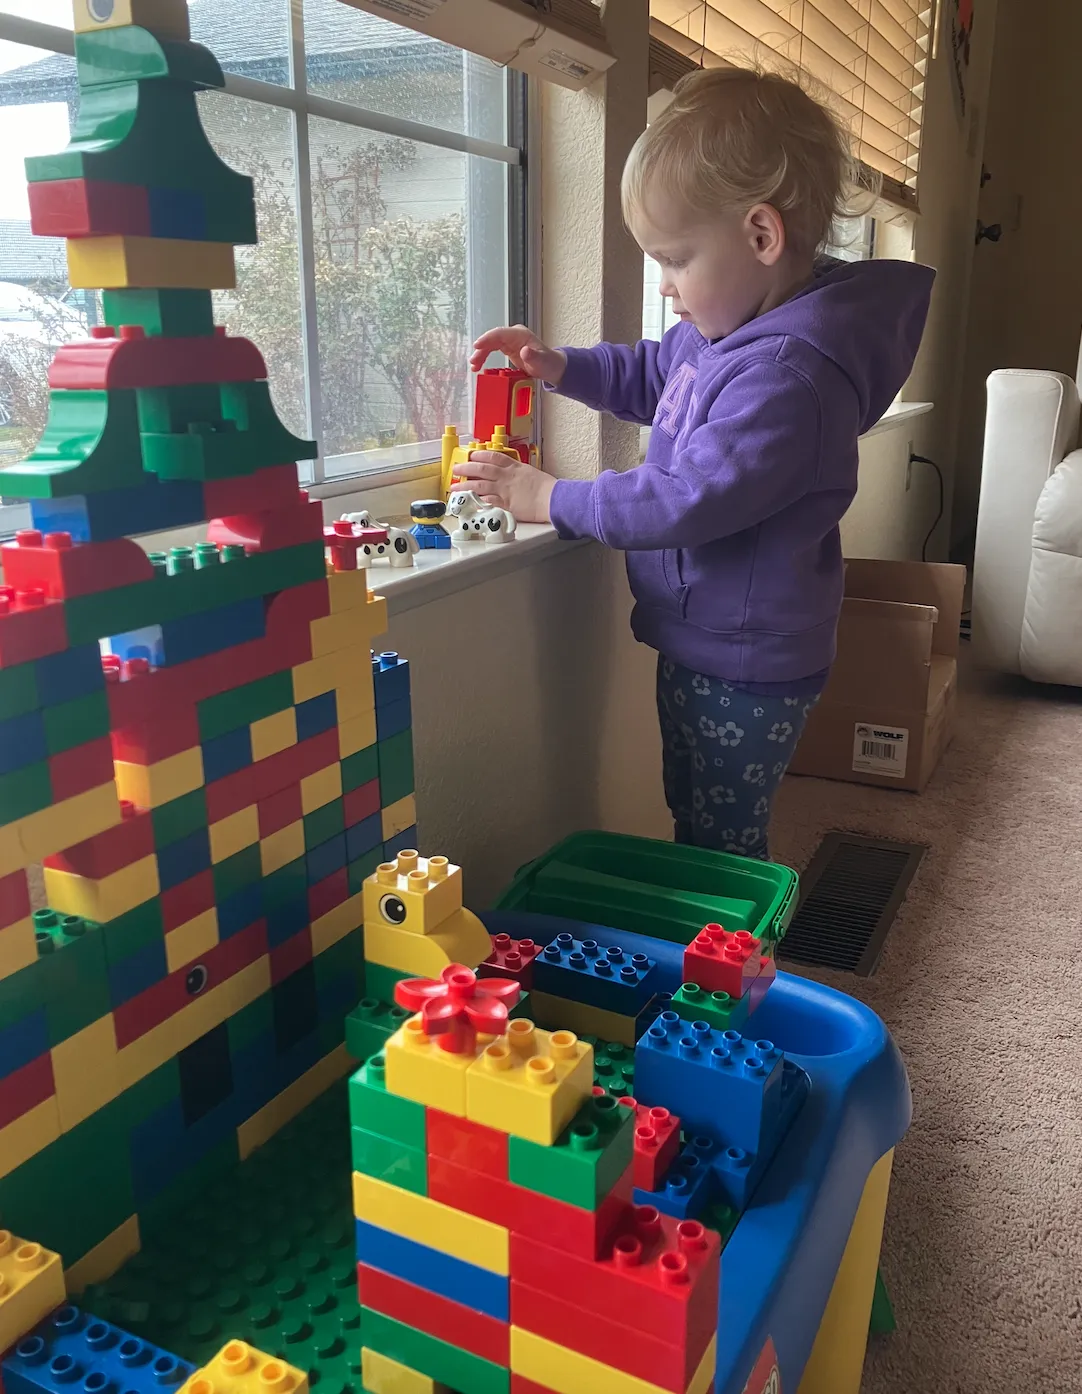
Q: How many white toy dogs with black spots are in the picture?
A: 2